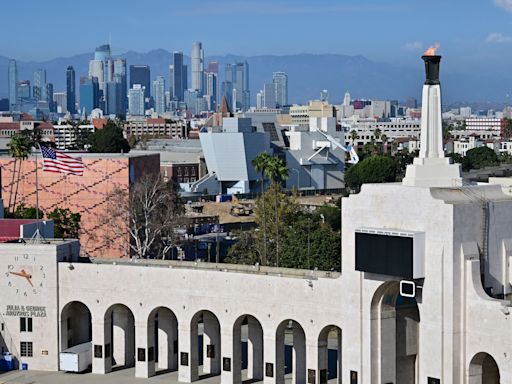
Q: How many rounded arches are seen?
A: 9